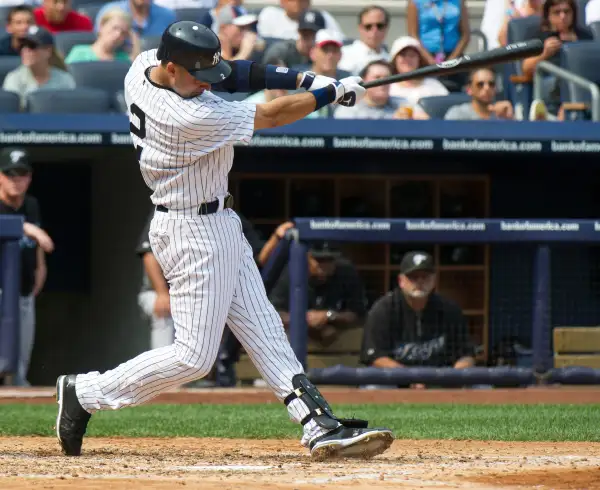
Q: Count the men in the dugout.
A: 4